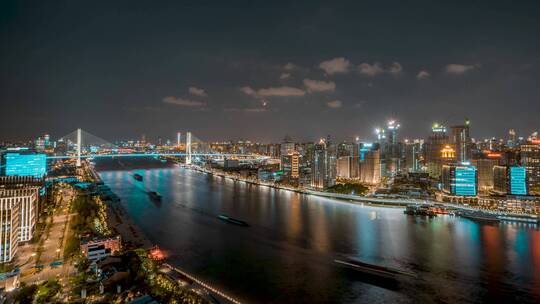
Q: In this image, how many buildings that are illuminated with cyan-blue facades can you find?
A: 3